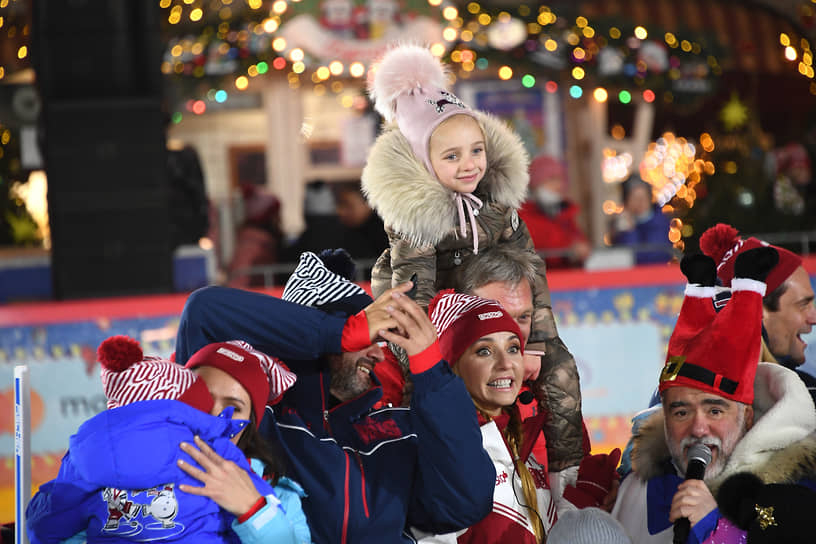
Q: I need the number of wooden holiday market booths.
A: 1